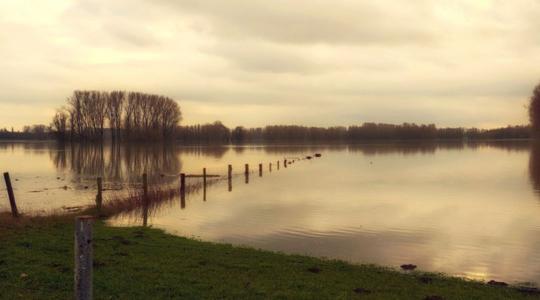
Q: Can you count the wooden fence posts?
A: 12